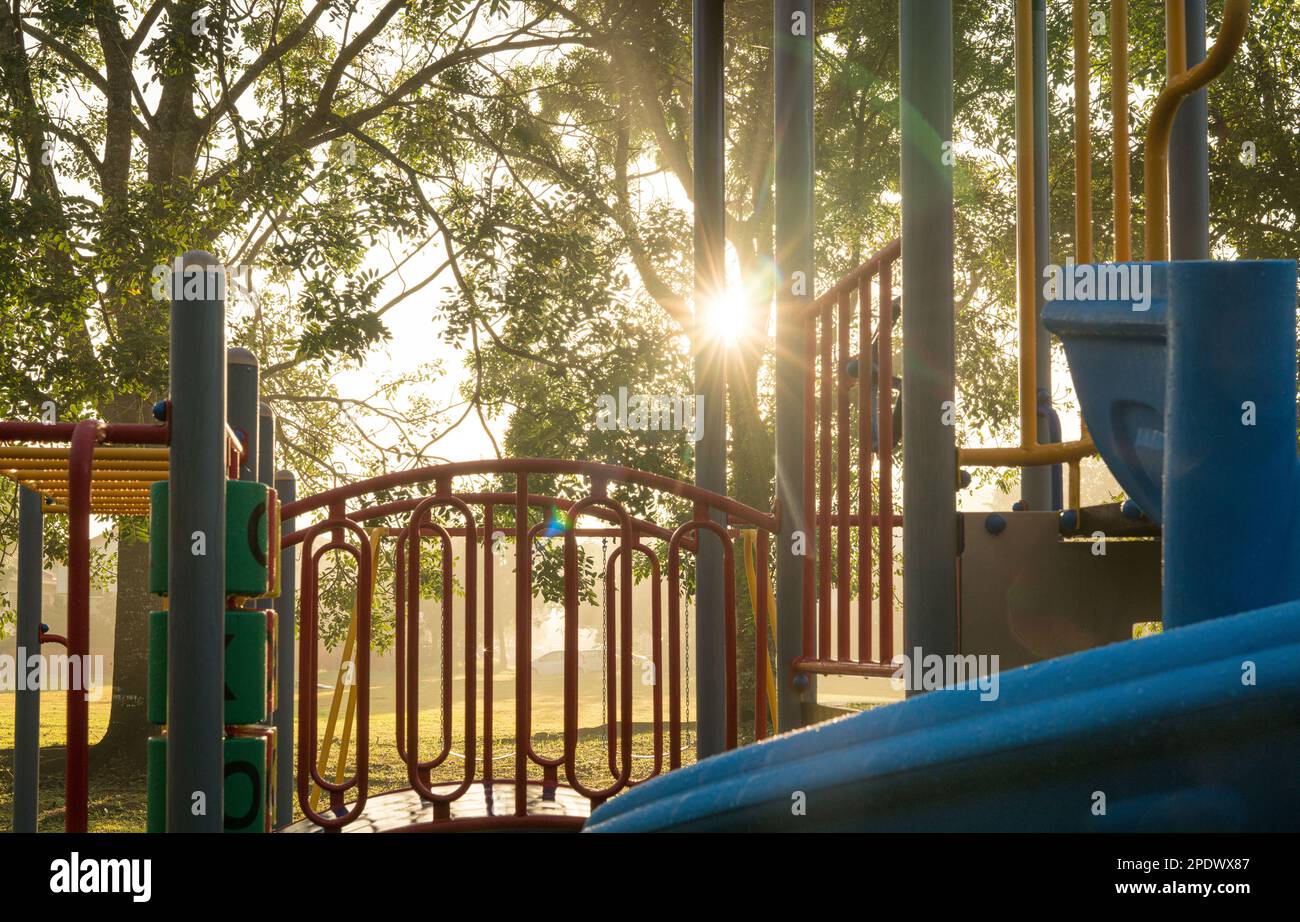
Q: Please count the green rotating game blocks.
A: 3